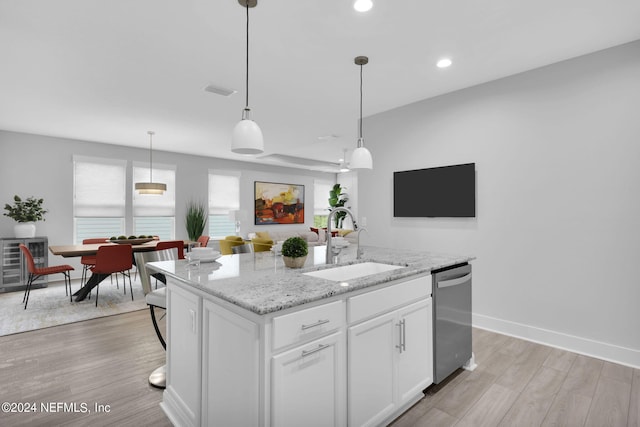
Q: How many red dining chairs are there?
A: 6